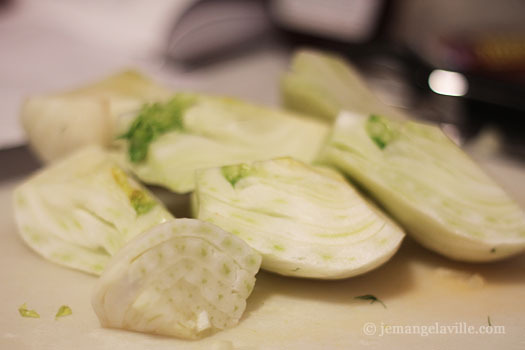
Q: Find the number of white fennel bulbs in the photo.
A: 7